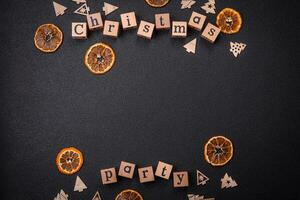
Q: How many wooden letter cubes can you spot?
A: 14